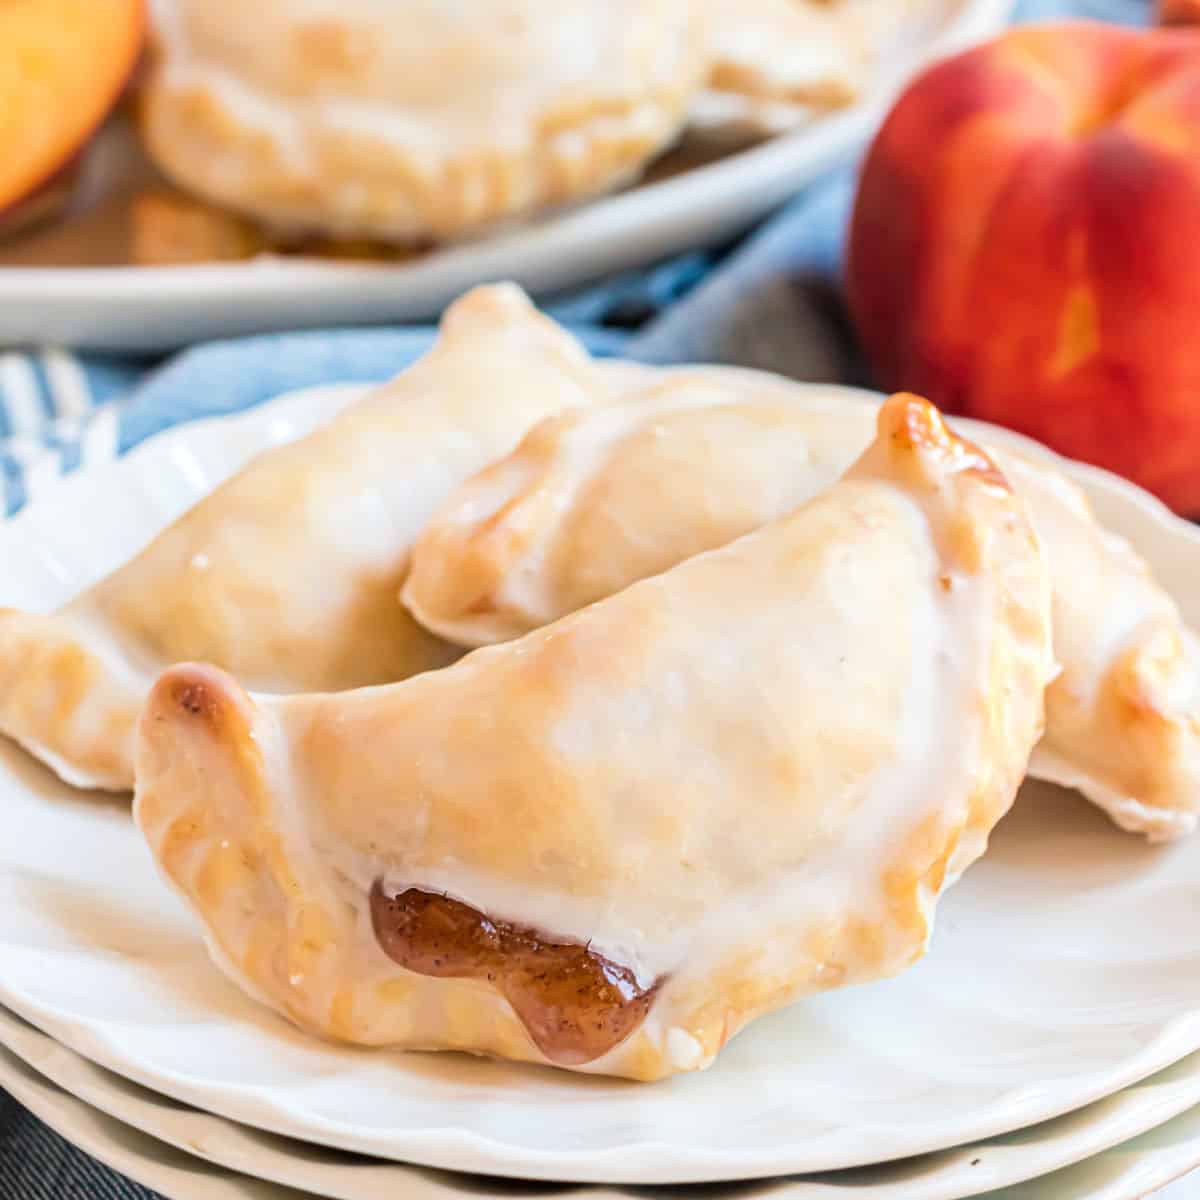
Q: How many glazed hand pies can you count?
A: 5